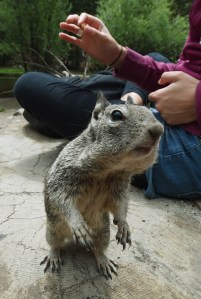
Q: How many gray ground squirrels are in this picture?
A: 1